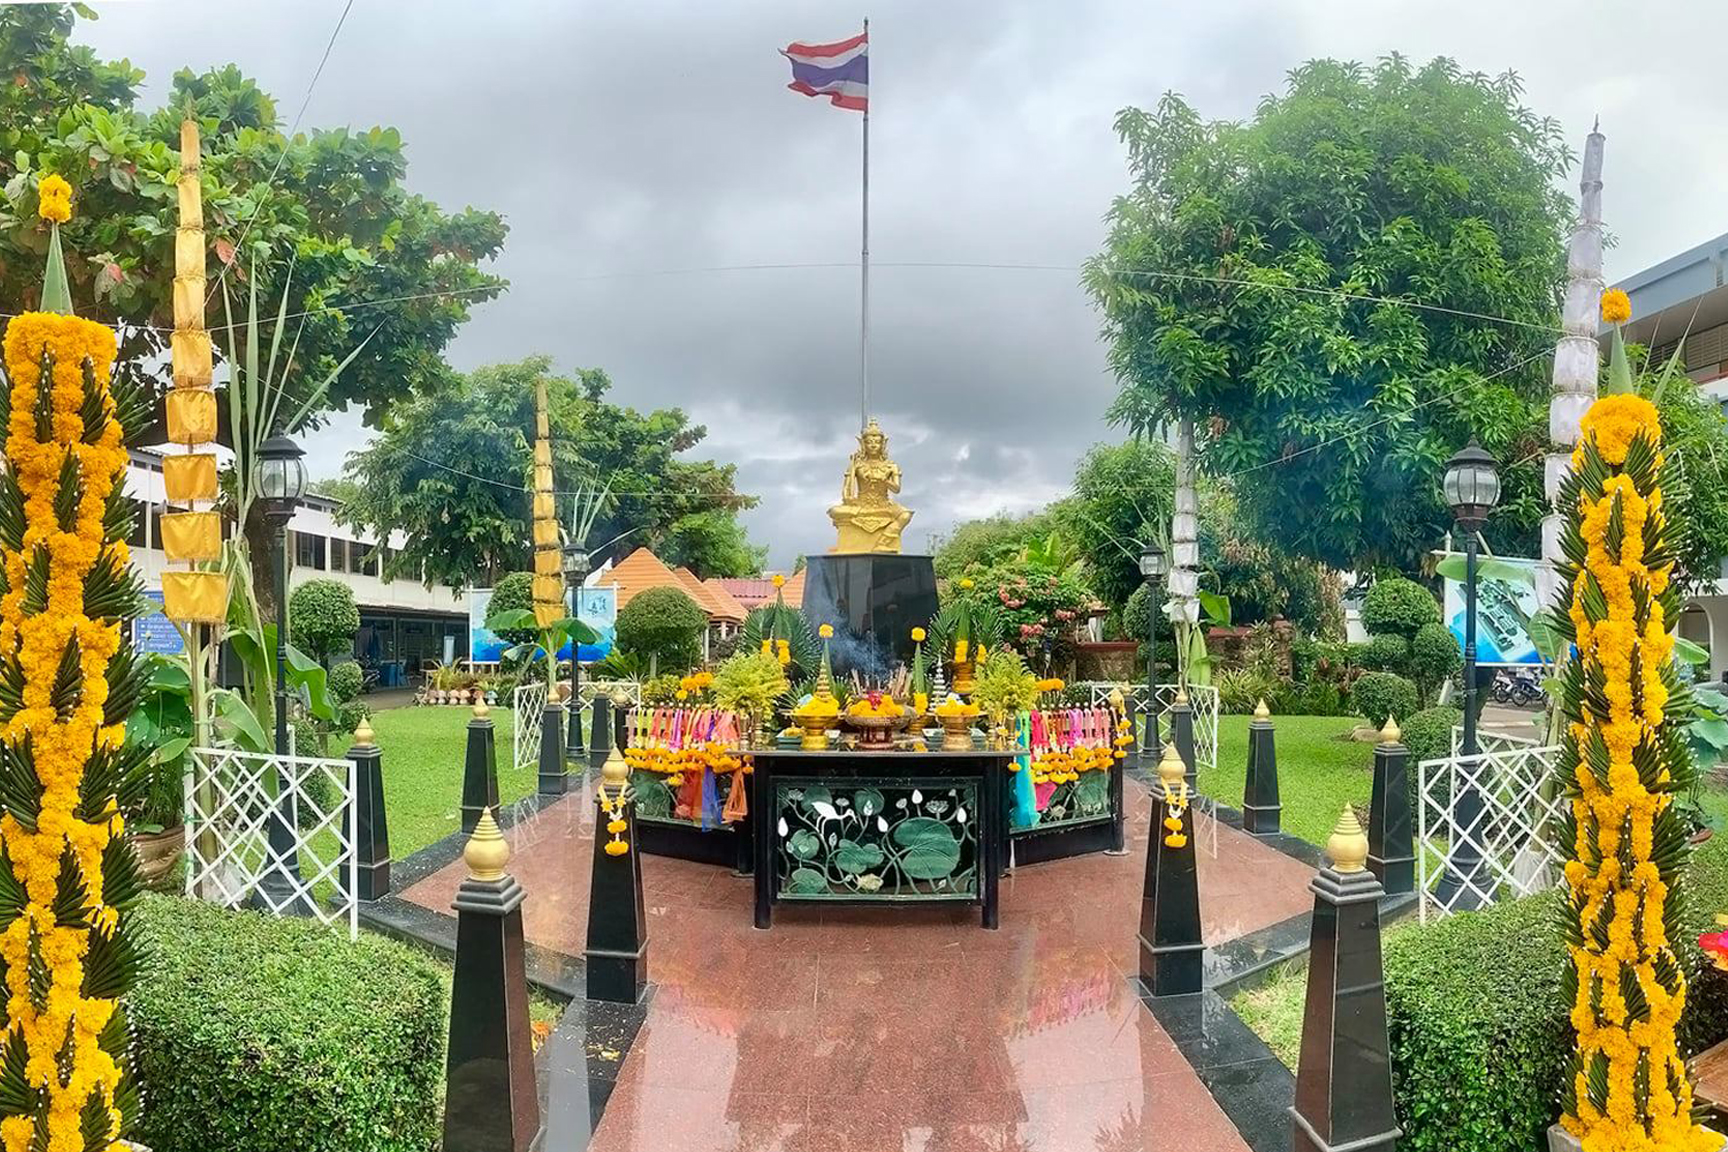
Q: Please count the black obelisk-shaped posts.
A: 12